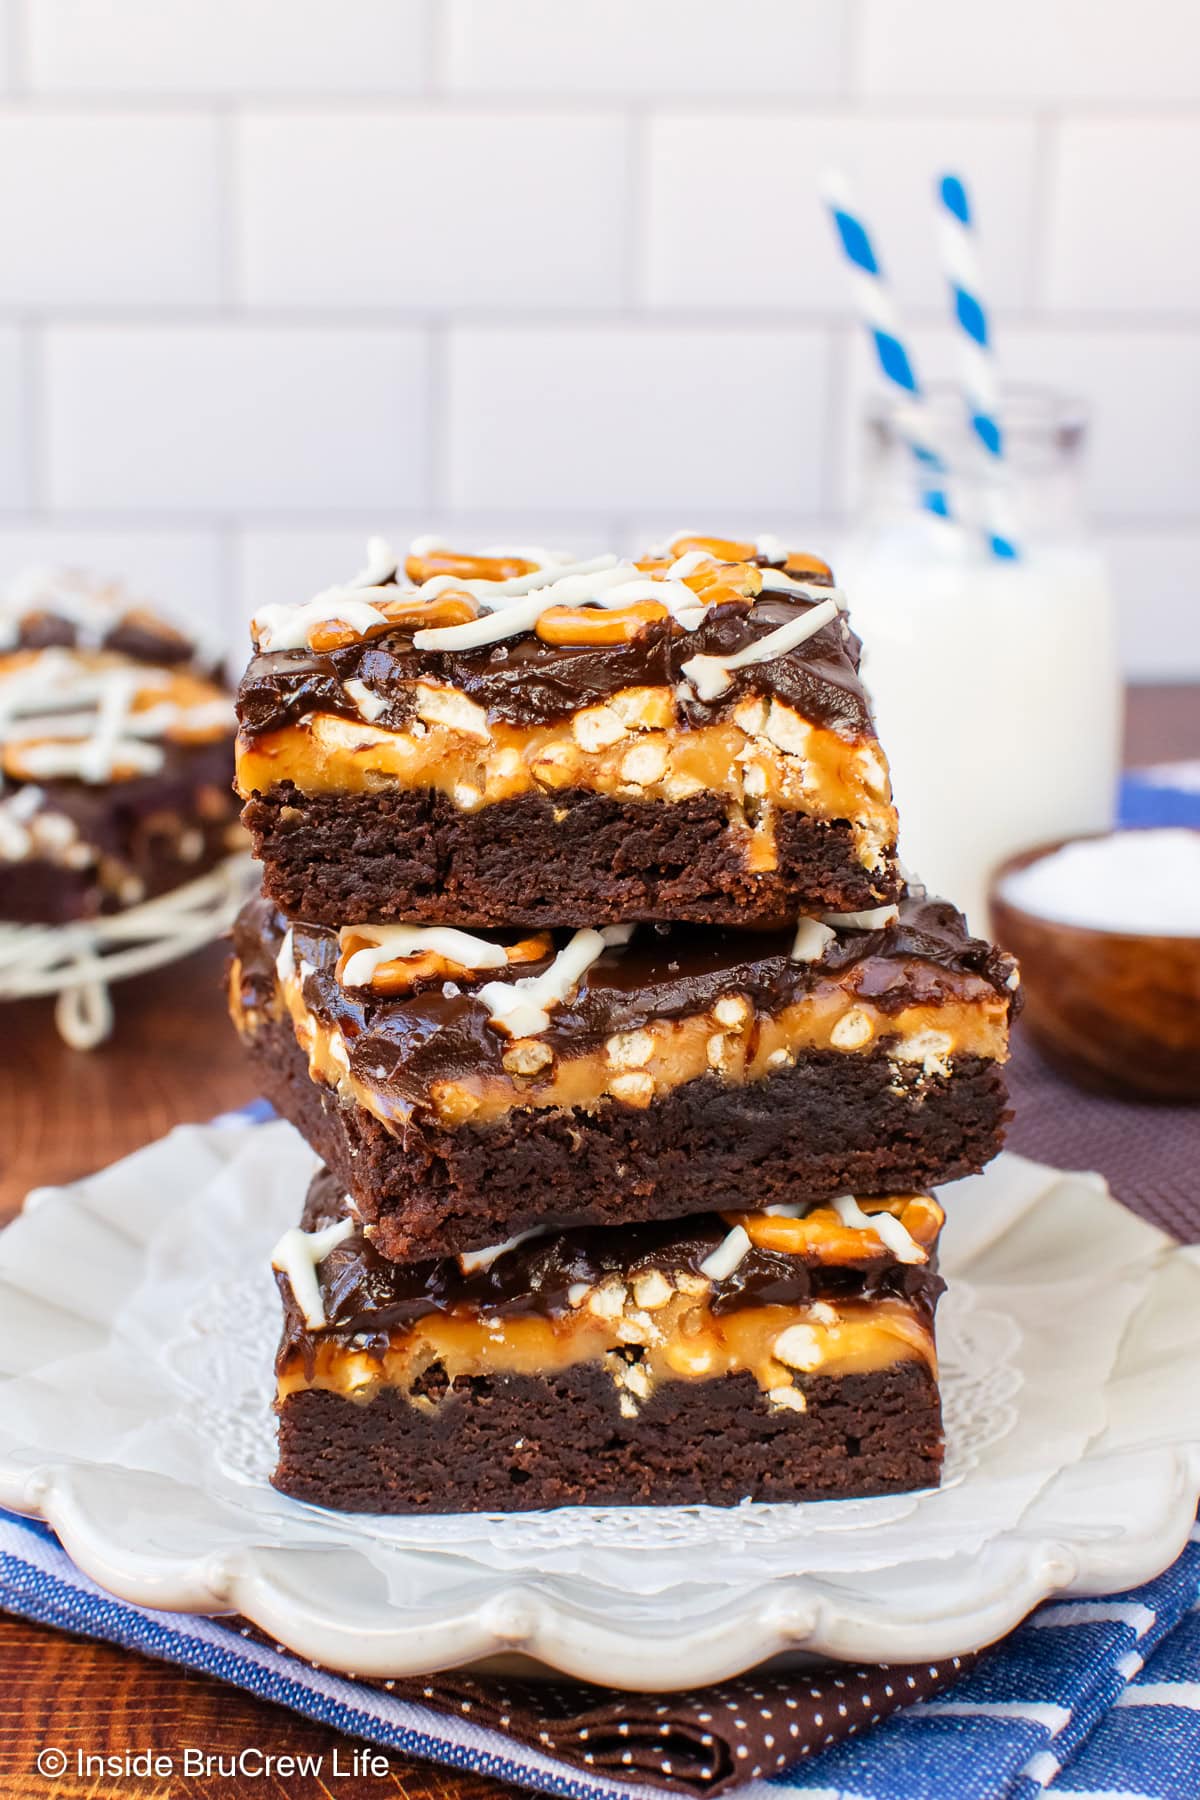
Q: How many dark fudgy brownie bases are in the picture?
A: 3